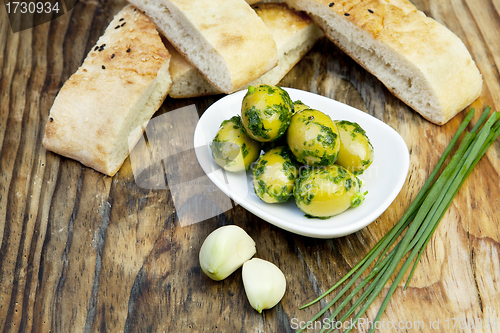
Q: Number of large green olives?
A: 7